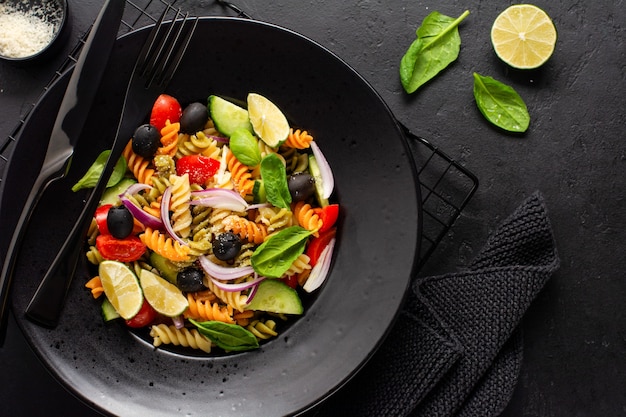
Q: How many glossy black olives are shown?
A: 6